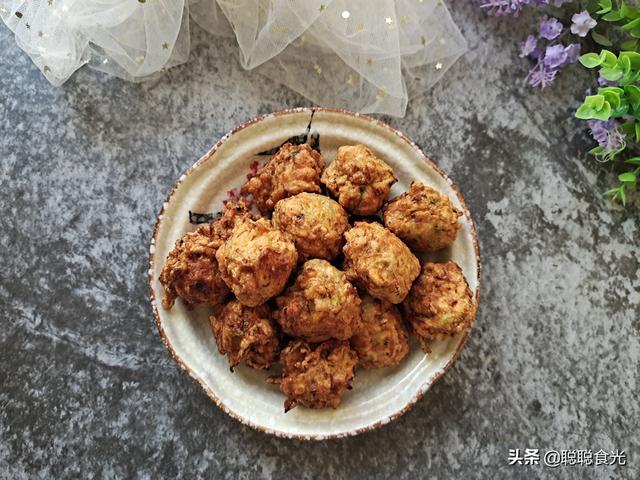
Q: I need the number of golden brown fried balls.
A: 13